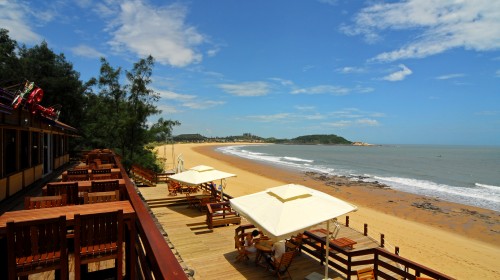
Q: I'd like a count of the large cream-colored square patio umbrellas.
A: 2